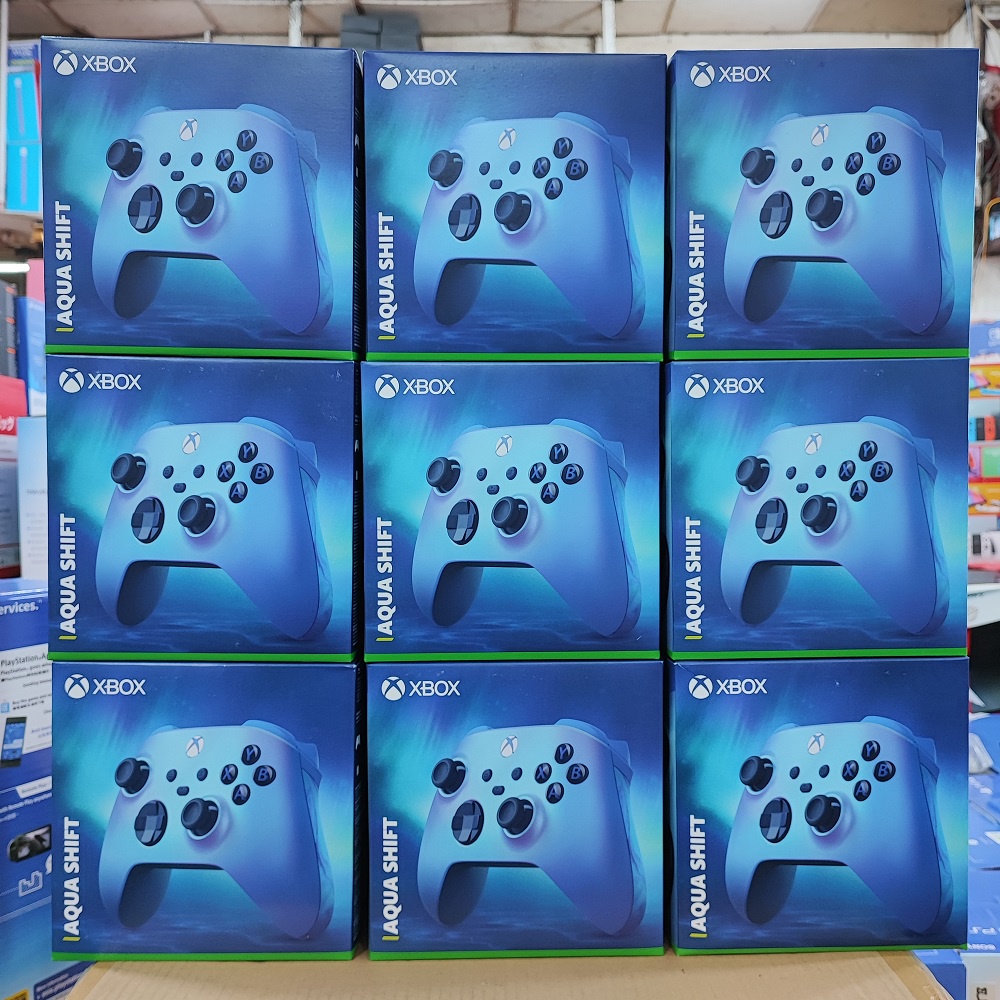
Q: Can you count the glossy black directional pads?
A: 9